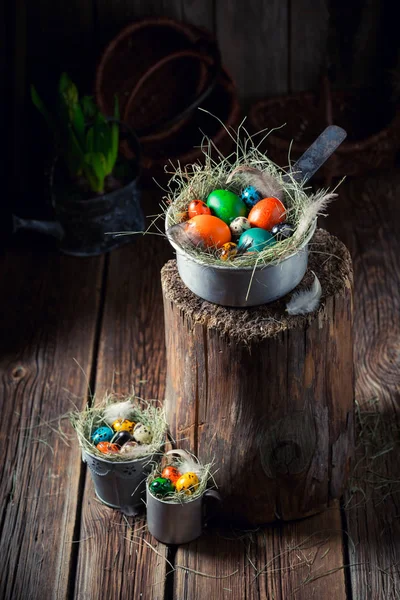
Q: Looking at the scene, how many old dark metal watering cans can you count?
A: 1